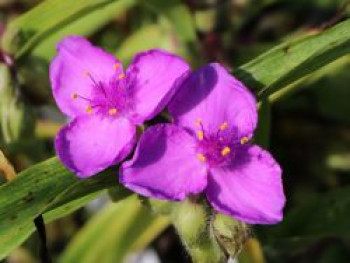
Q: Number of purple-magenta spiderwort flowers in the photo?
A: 2